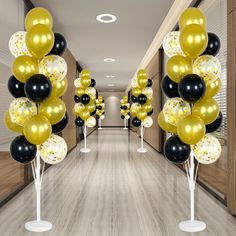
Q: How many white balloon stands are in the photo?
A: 6